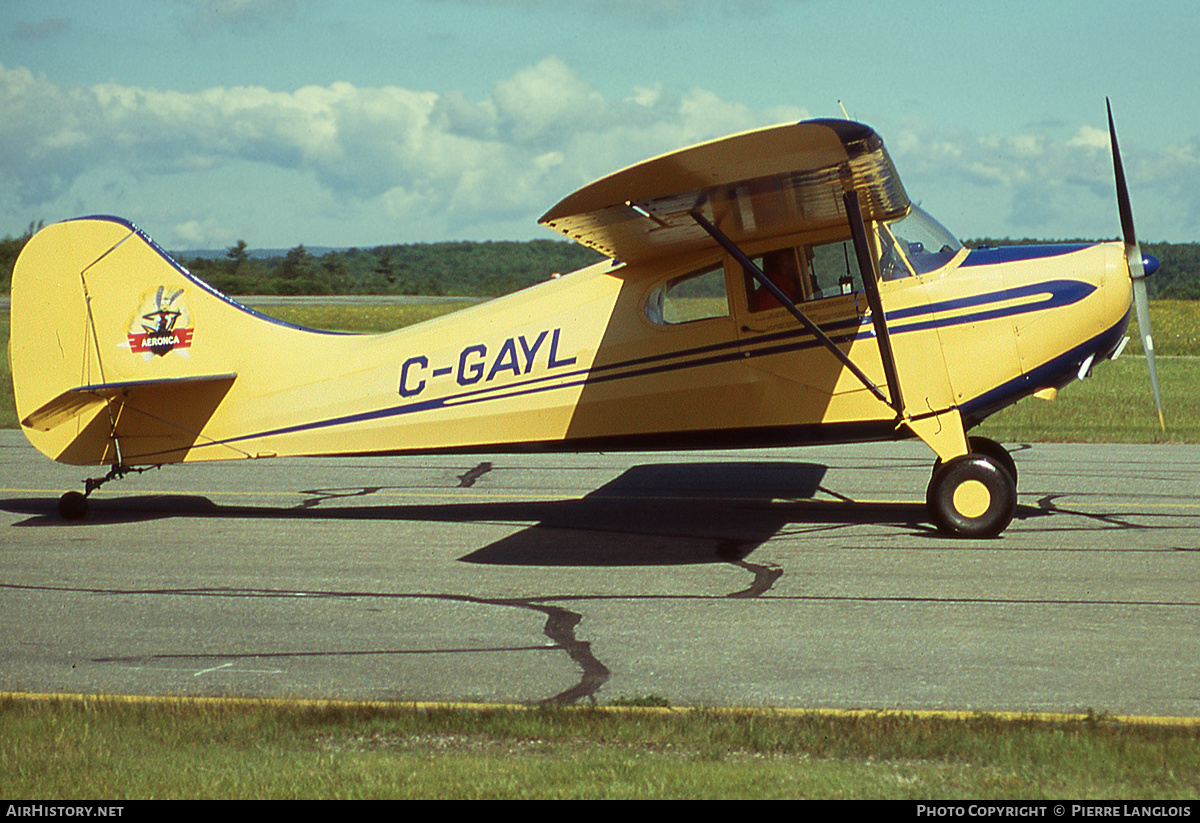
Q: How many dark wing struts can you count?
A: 2